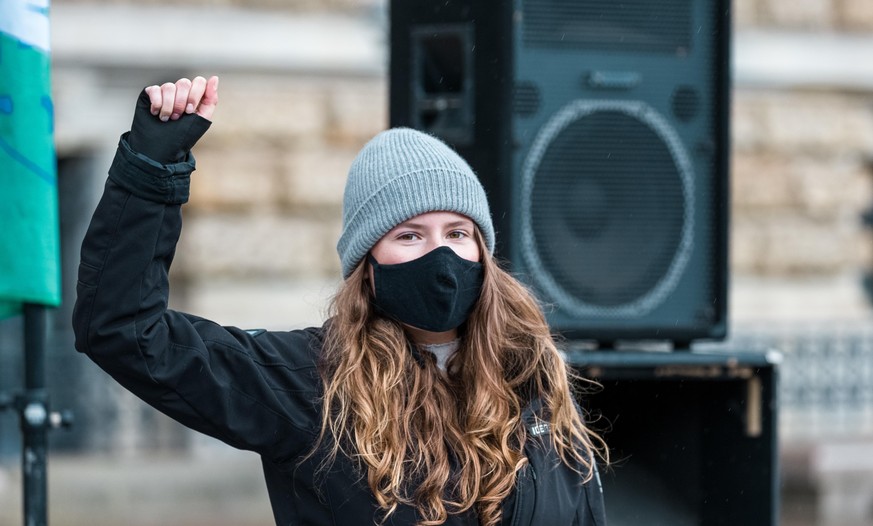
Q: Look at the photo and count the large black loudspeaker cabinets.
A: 2